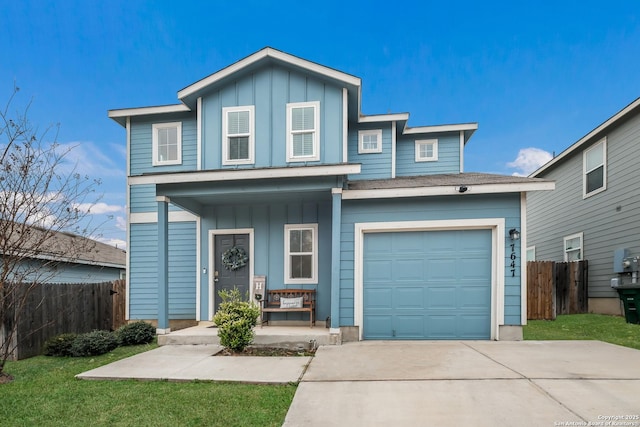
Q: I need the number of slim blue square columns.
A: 2